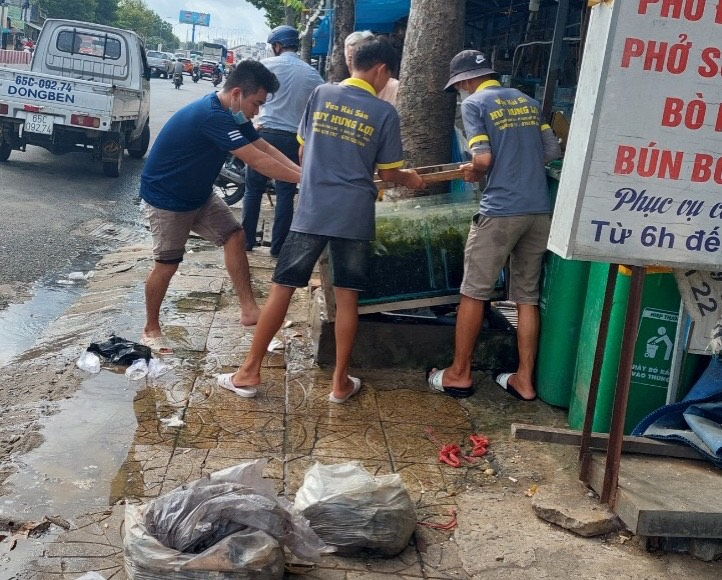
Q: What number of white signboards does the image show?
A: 1